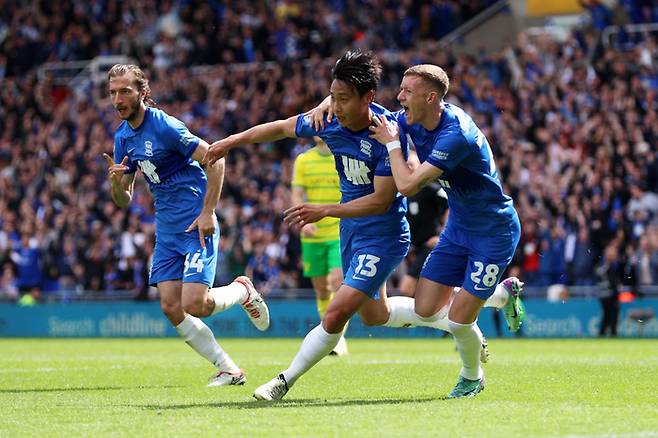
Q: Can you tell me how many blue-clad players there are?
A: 3